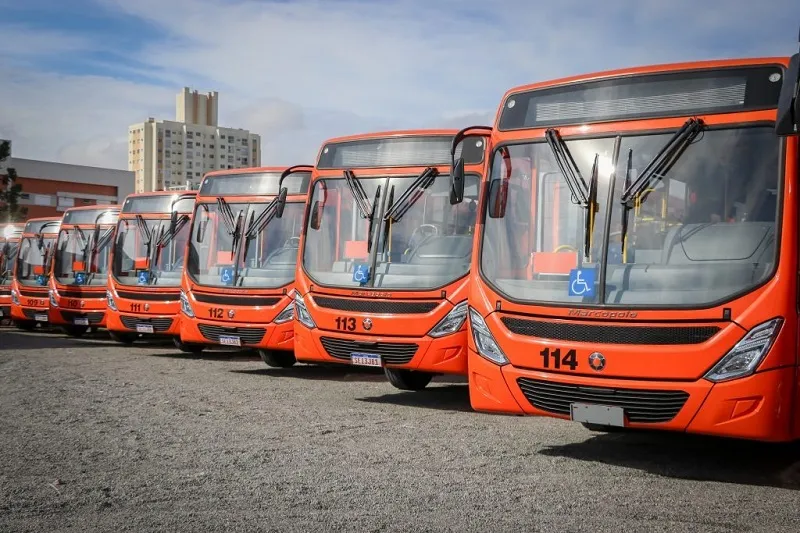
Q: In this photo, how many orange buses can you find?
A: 7